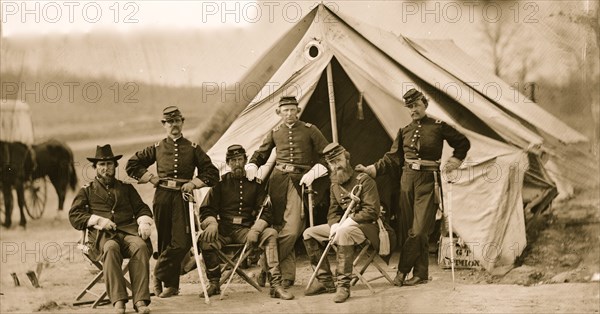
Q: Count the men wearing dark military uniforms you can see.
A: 6